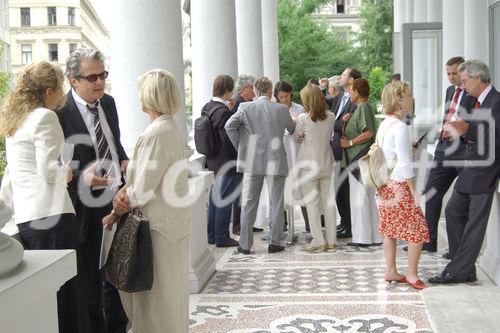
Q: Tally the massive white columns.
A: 4